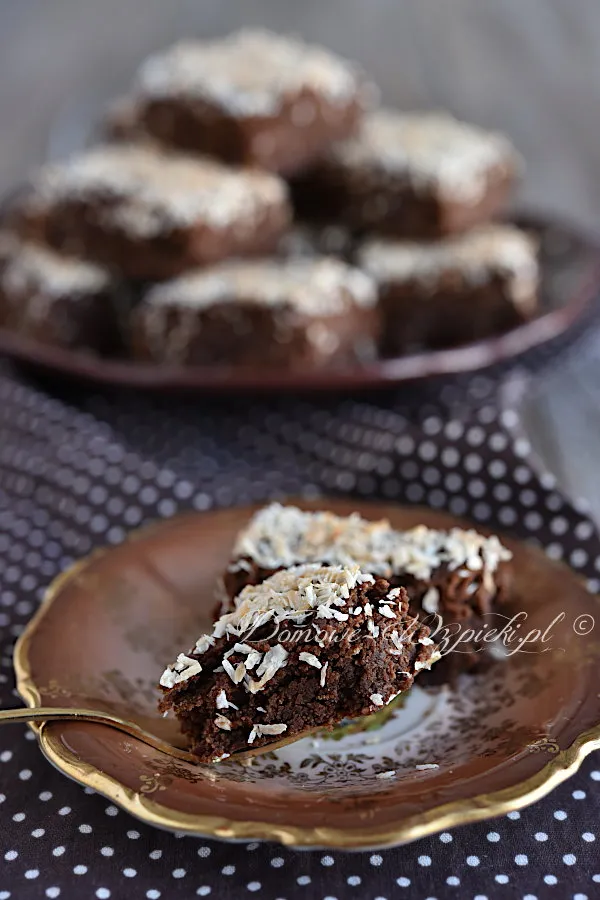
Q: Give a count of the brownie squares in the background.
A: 6